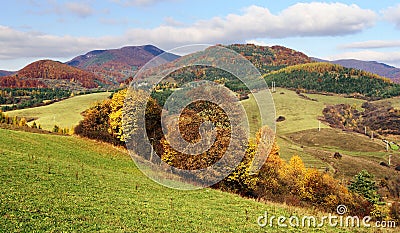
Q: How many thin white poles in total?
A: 7